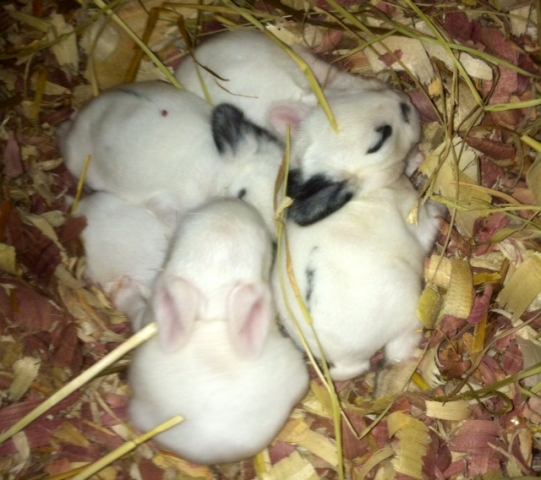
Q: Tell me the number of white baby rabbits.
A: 5